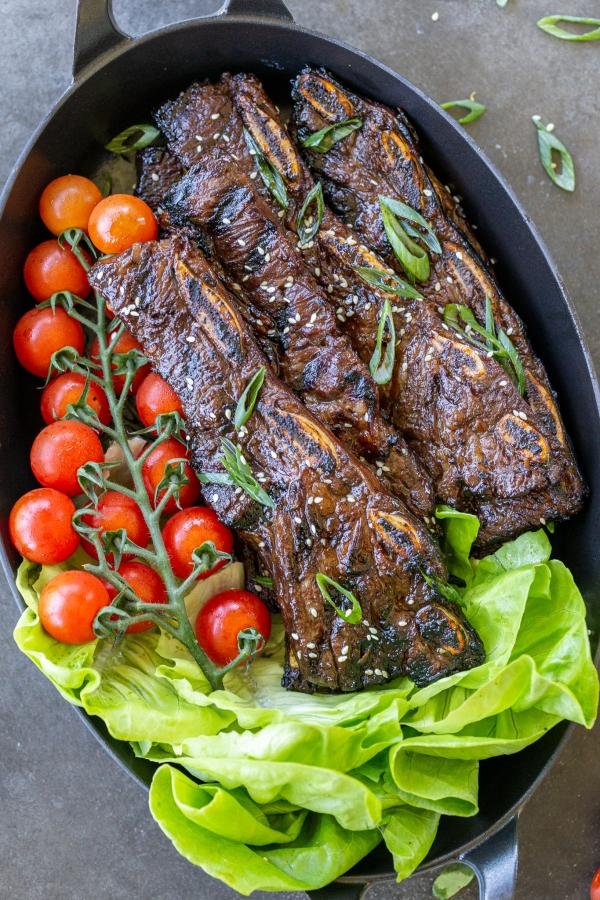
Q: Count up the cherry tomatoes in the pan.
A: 15